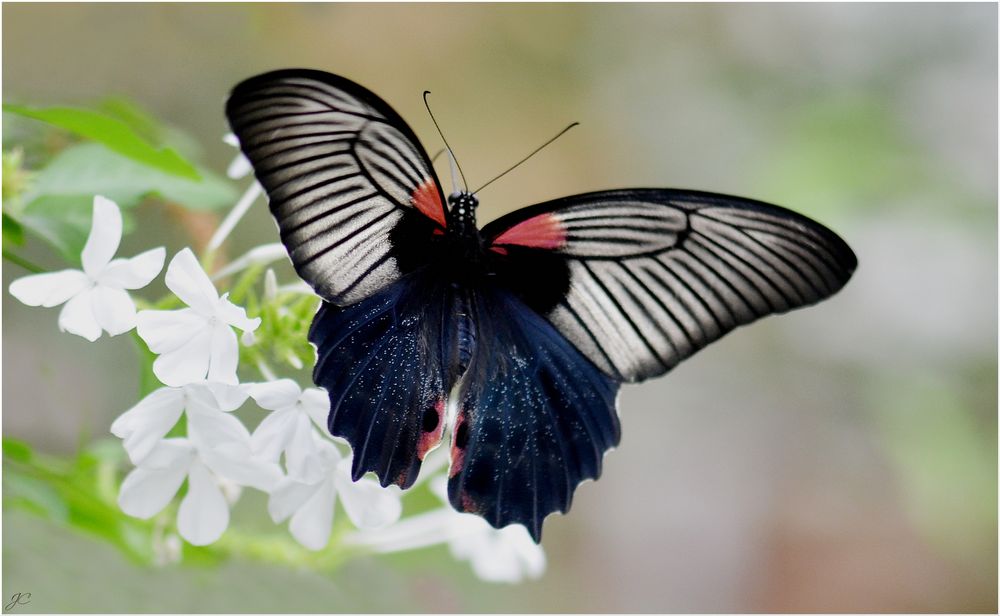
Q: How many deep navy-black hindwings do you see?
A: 2